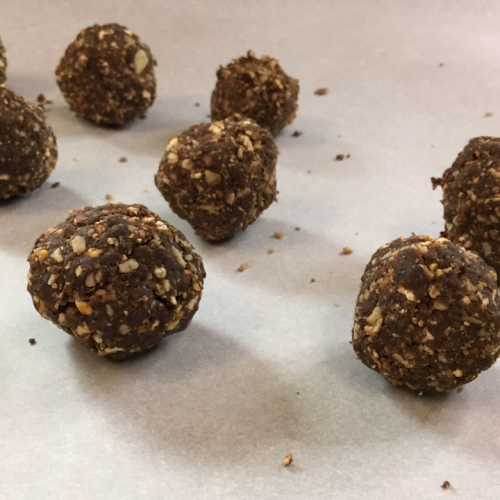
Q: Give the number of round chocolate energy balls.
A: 8